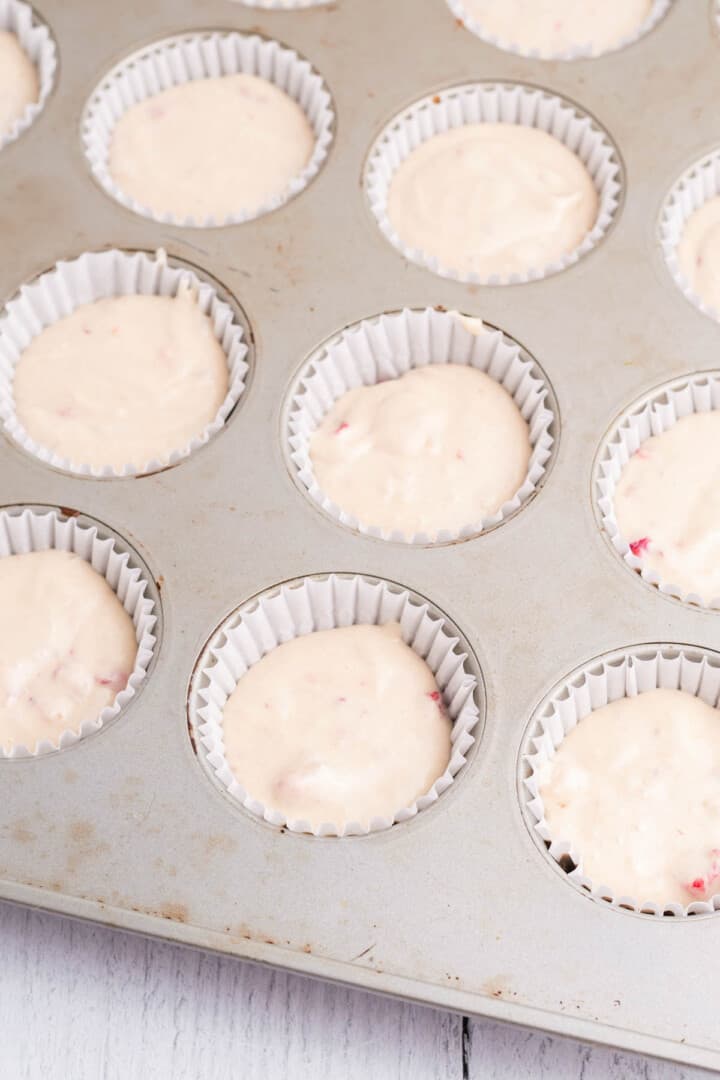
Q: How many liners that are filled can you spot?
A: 11